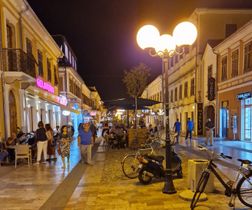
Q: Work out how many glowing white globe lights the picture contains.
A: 3